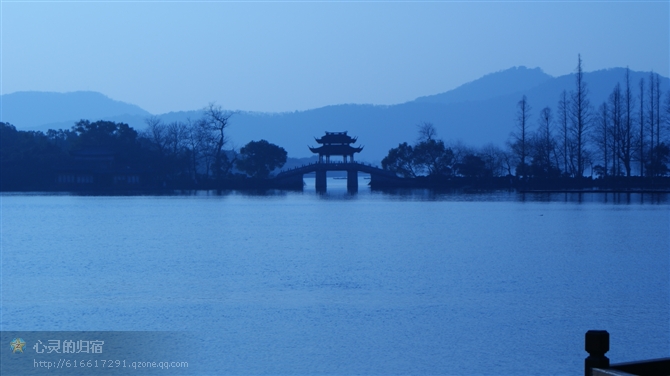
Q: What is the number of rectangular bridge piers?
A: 2